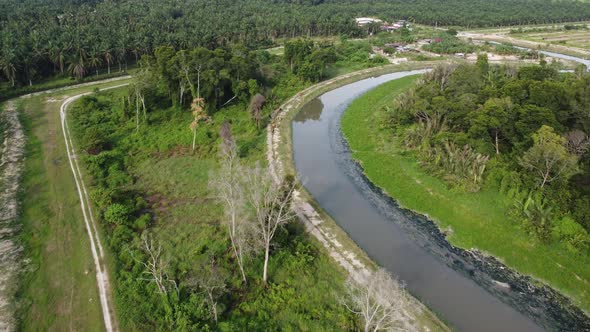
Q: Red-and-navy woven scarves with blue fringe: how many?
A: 0